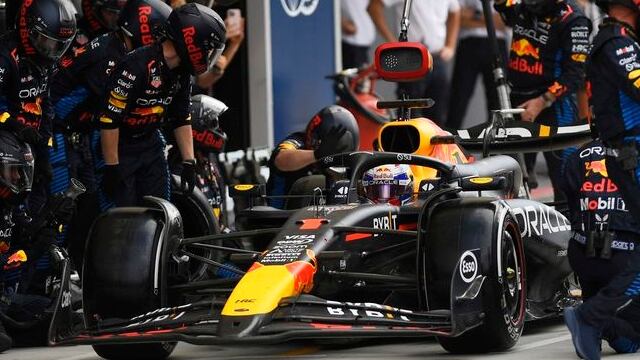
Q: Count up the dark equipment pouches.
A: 2